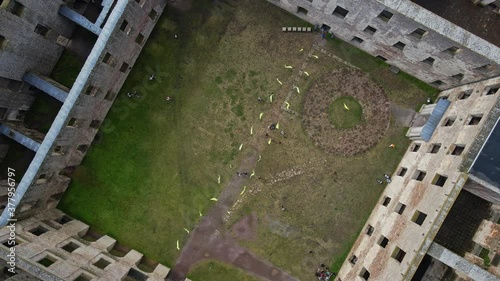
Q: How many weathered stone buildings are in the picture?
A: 4